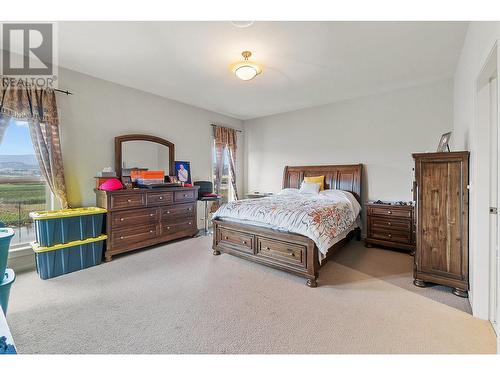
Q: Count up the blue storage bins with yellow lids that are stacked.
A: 2